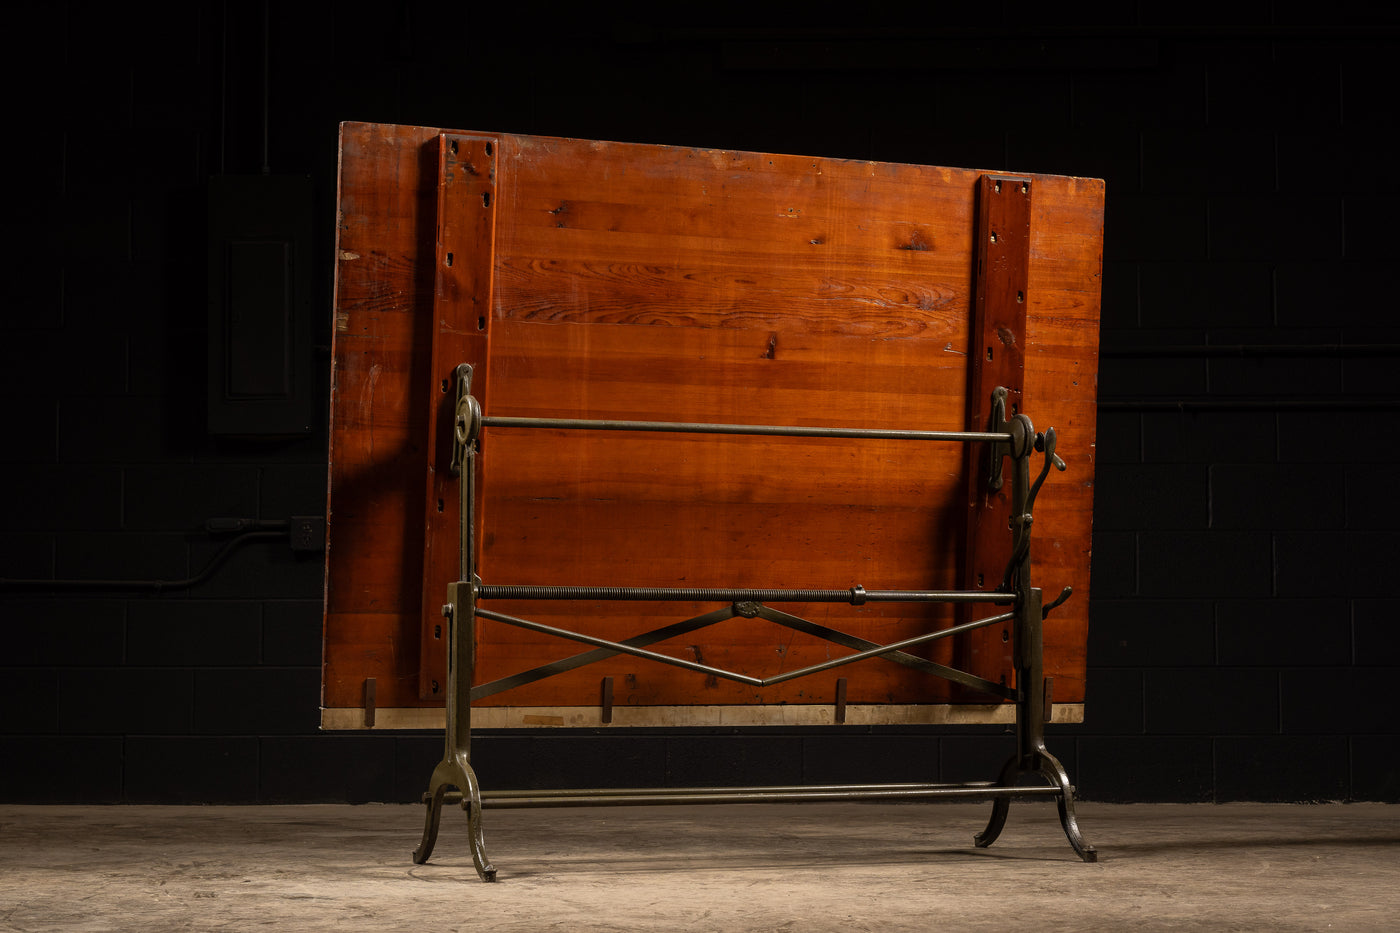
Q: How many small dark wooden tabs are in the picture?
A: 4